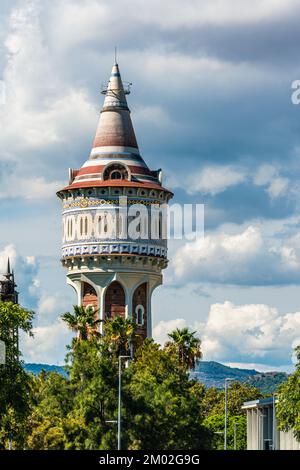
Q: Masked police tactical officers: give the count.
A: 0